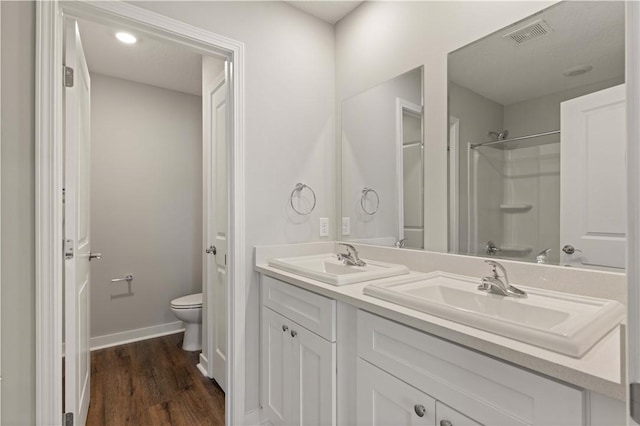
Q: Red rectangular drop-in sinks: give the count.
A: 0